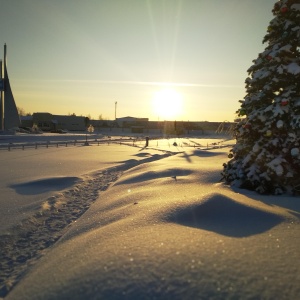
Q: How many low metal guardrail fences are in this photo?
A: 1